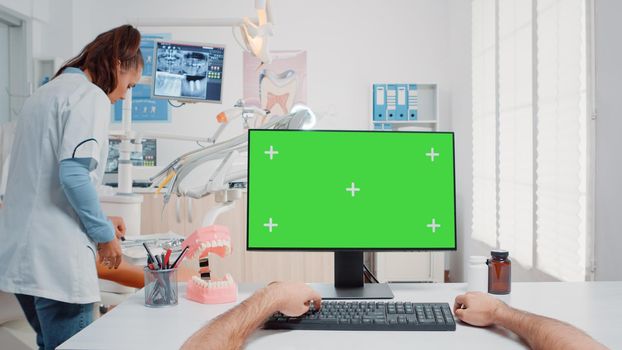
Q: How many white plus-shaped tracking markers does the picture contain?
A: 5